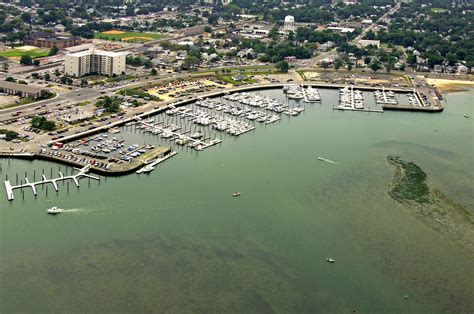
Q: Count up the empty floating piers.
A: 1